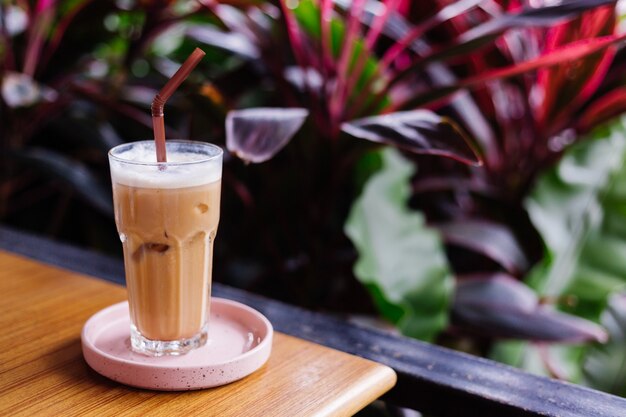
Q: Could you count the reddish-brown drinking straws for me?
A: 1